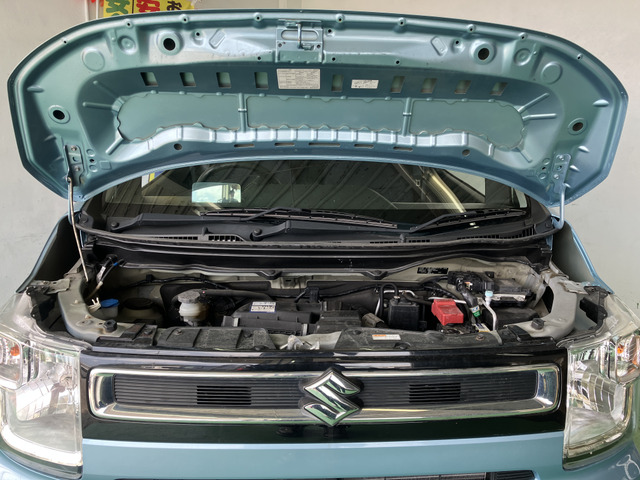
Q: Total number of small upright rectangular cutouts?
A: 9